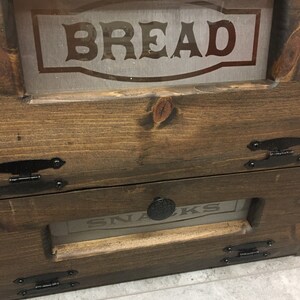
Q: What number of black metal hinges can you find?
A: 4